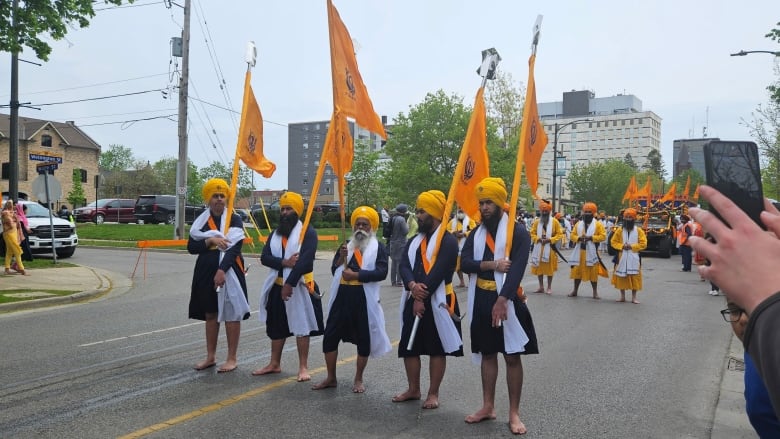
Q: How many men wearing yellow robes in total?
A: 4